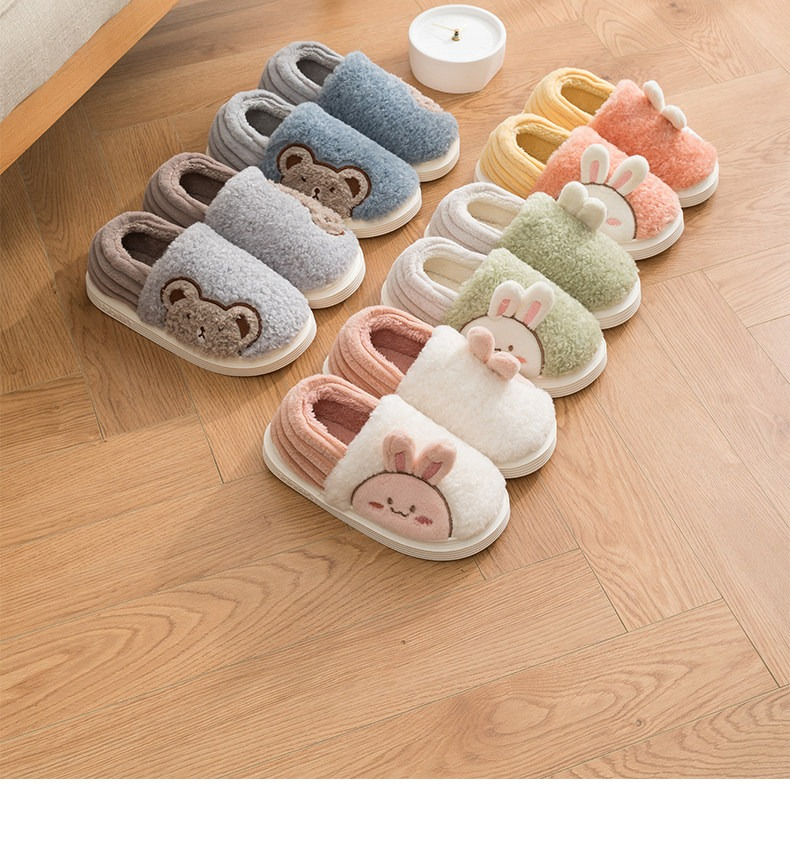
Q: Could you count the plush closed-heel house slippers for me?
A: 10